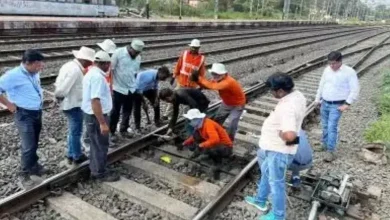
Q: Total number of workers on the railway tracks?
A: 13